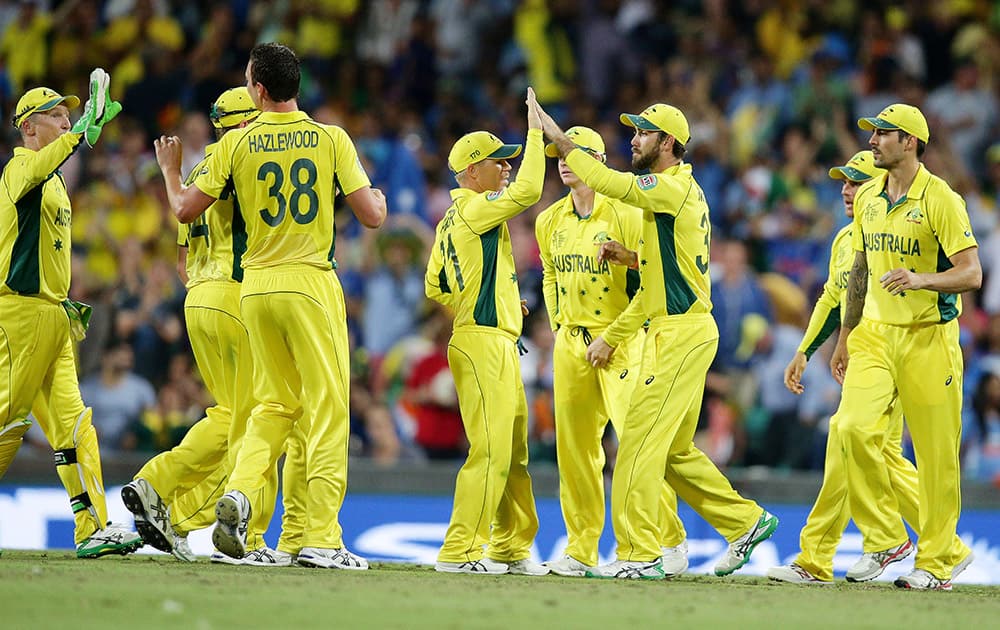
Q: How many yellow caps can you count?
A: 7